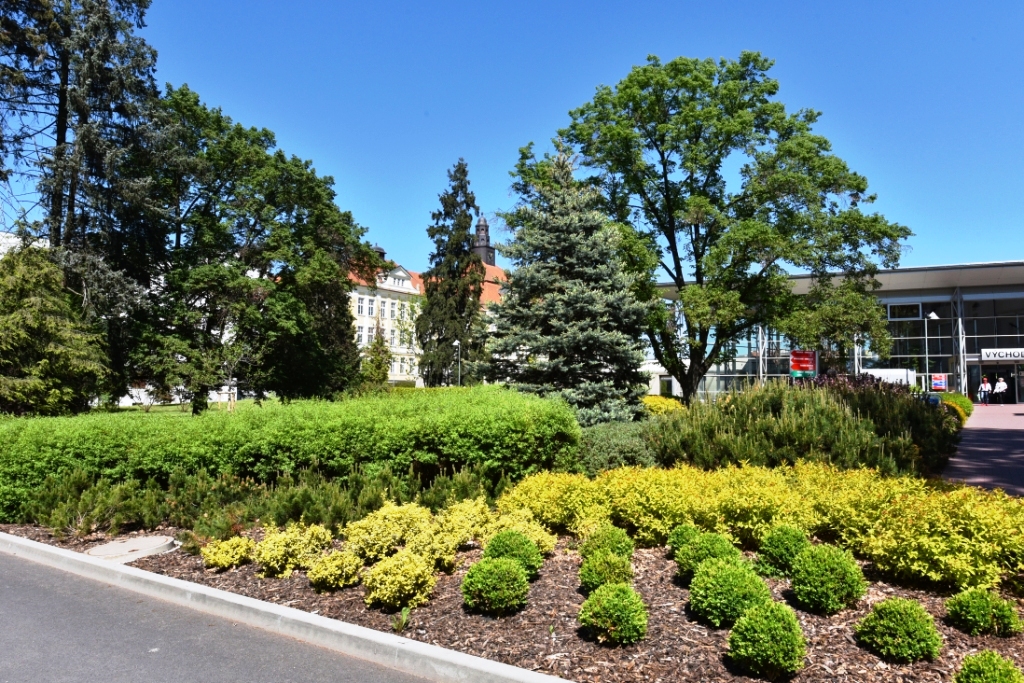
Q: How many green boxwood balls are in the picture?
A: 14